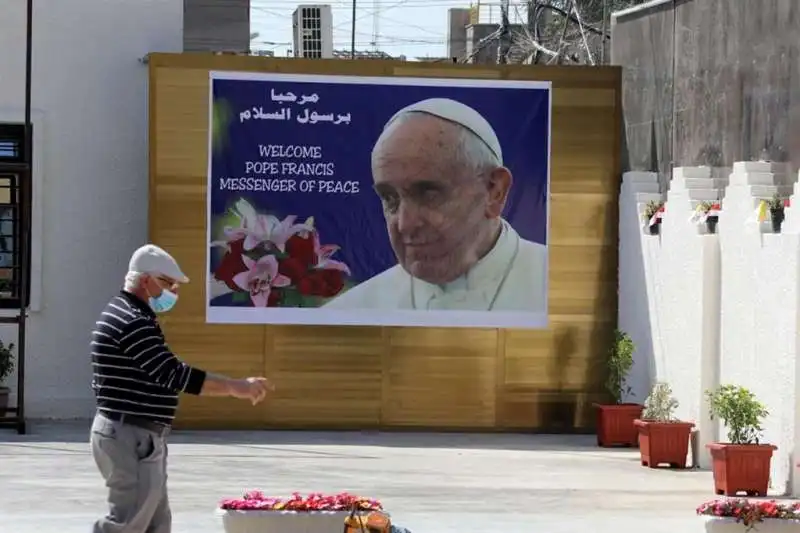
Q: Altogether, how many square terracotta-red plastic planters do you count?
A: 3